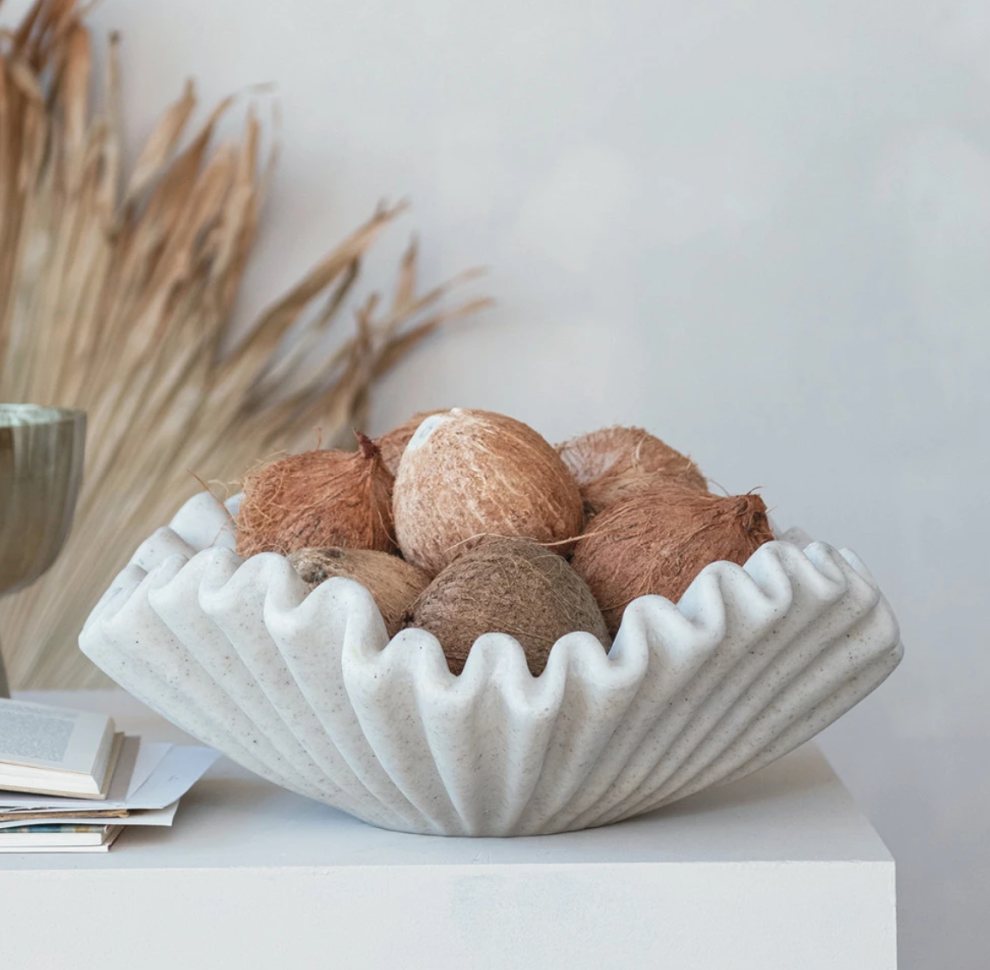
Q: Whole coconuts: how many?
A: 7